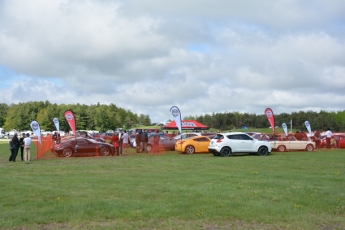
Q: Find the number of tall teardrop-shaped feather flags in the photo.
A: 7